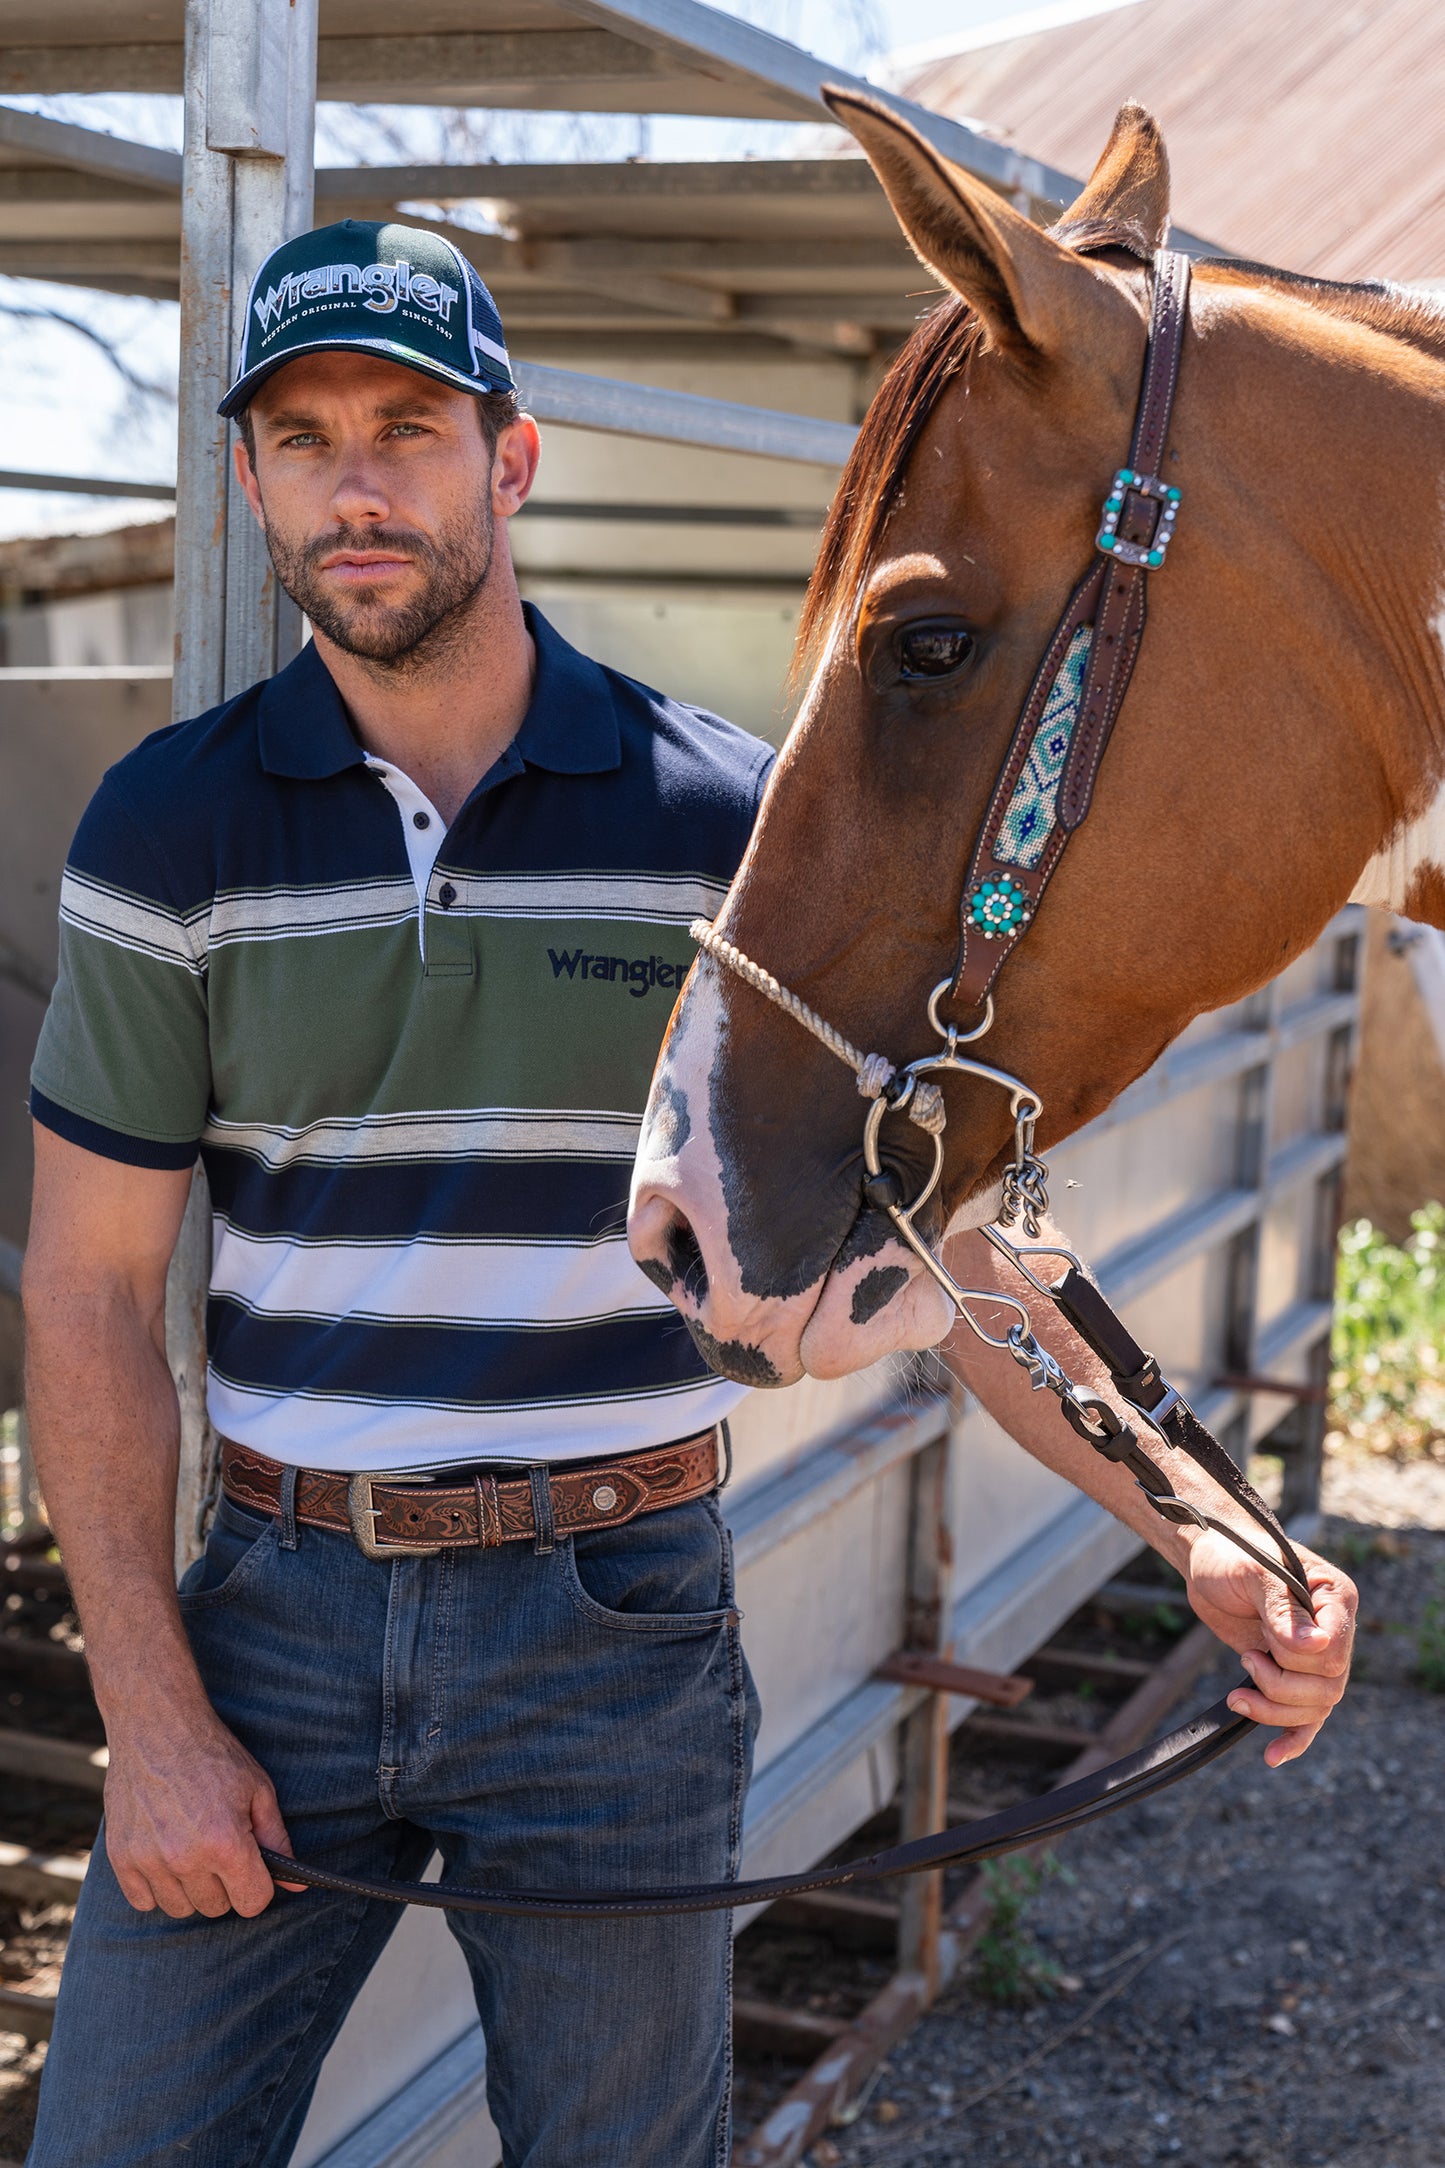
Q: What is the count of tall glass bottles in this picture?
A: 0